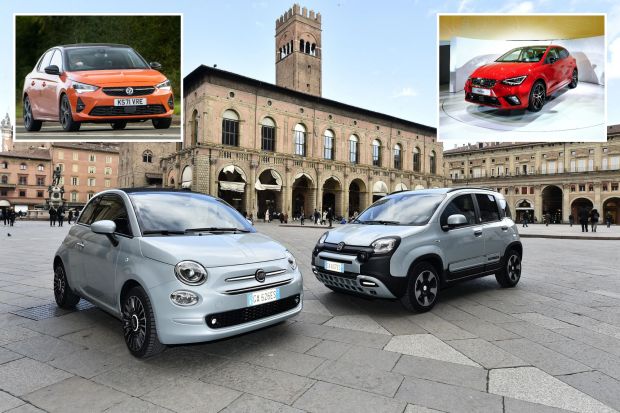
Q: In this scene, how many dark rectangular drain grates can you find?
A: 1